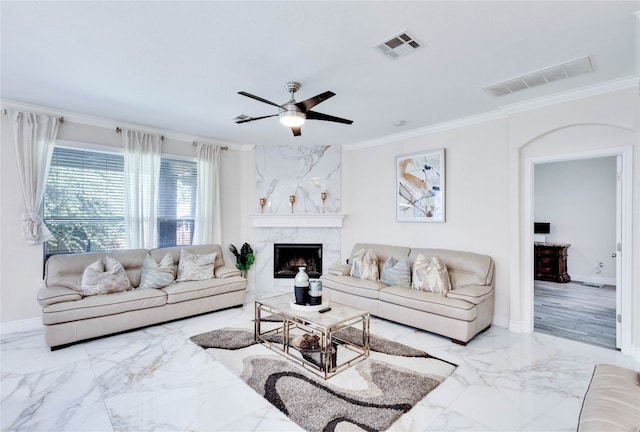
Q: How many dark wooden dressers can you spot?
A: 1